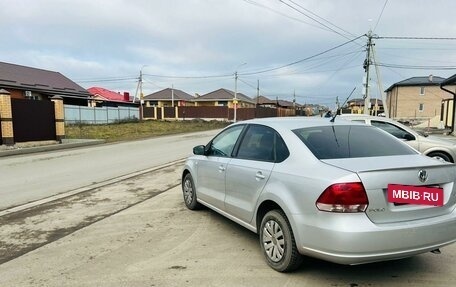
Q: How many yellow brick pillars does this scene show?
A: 2